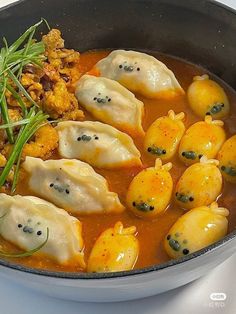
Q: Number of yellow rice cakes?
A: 8